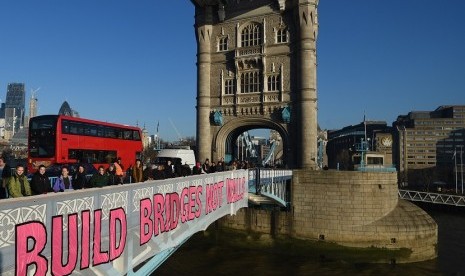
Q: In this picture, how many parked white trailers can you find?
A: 1